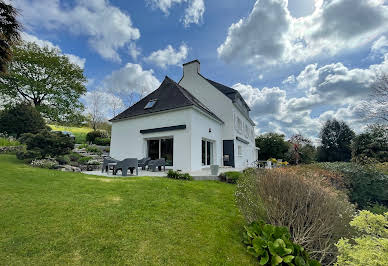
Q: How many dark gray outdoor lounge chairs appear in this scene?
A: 4